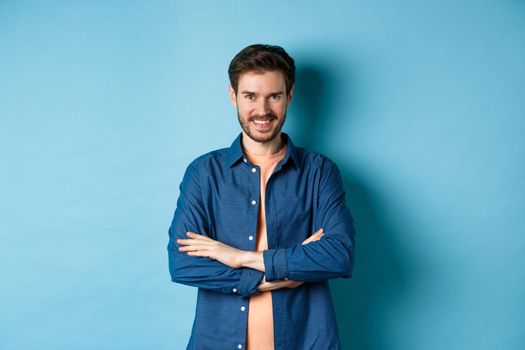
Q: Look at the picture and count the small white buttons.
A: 7